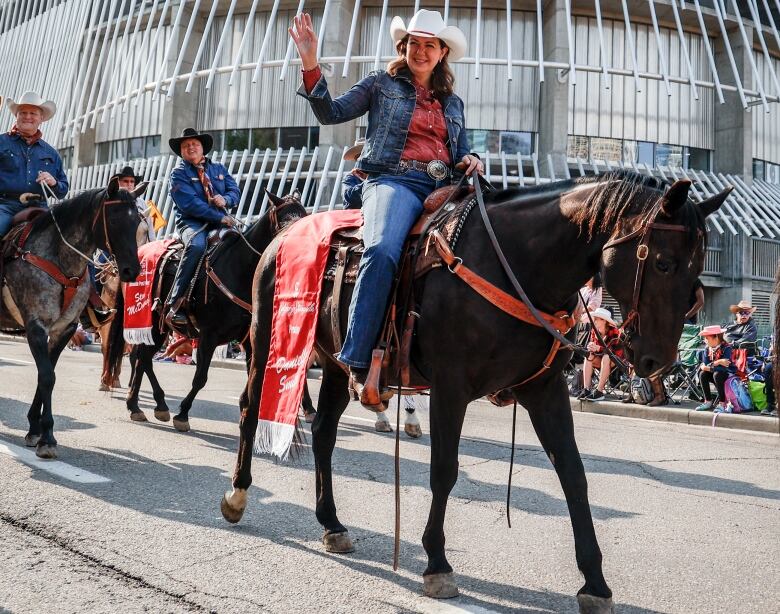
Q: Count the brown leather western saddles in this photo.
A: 3